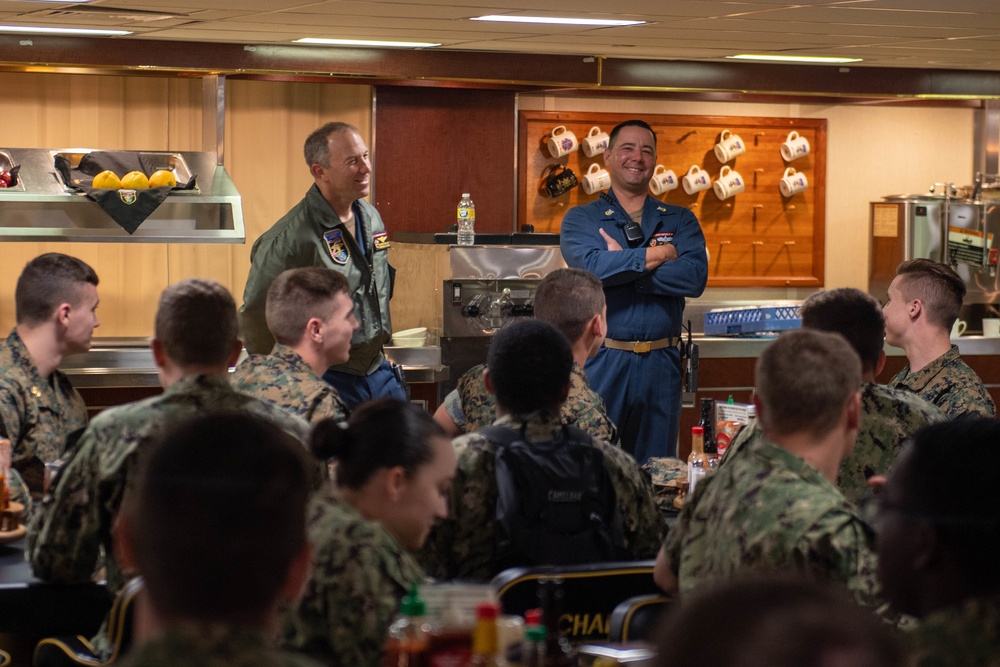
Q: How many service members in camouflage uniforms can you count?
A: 11